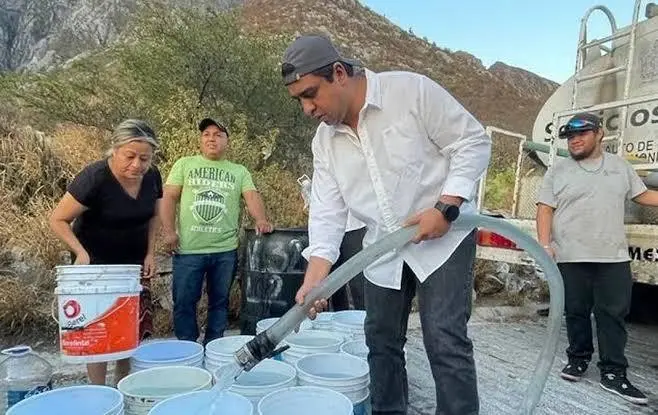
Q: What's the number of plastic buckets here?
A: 14